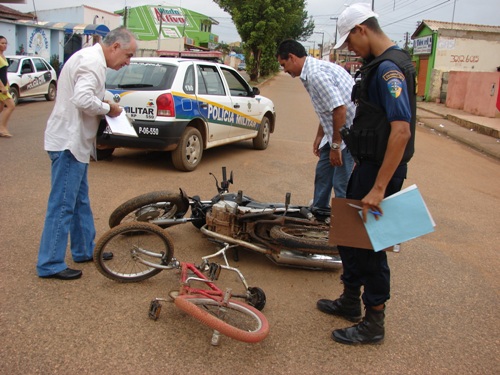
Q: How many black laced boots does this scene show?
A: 2